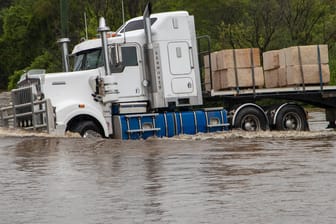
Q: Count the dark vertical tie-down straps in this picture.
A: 4